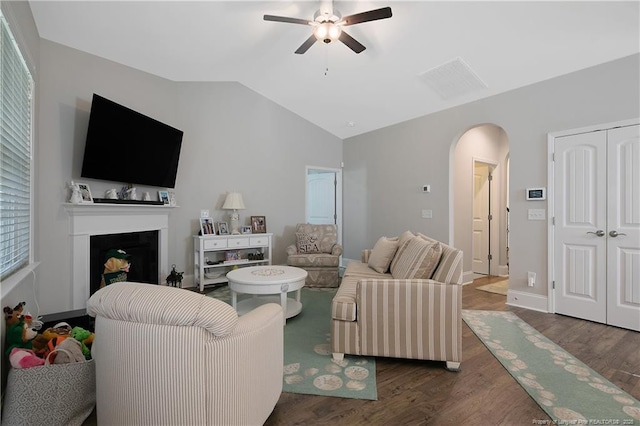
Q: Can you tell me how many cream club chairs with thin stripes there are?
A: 1